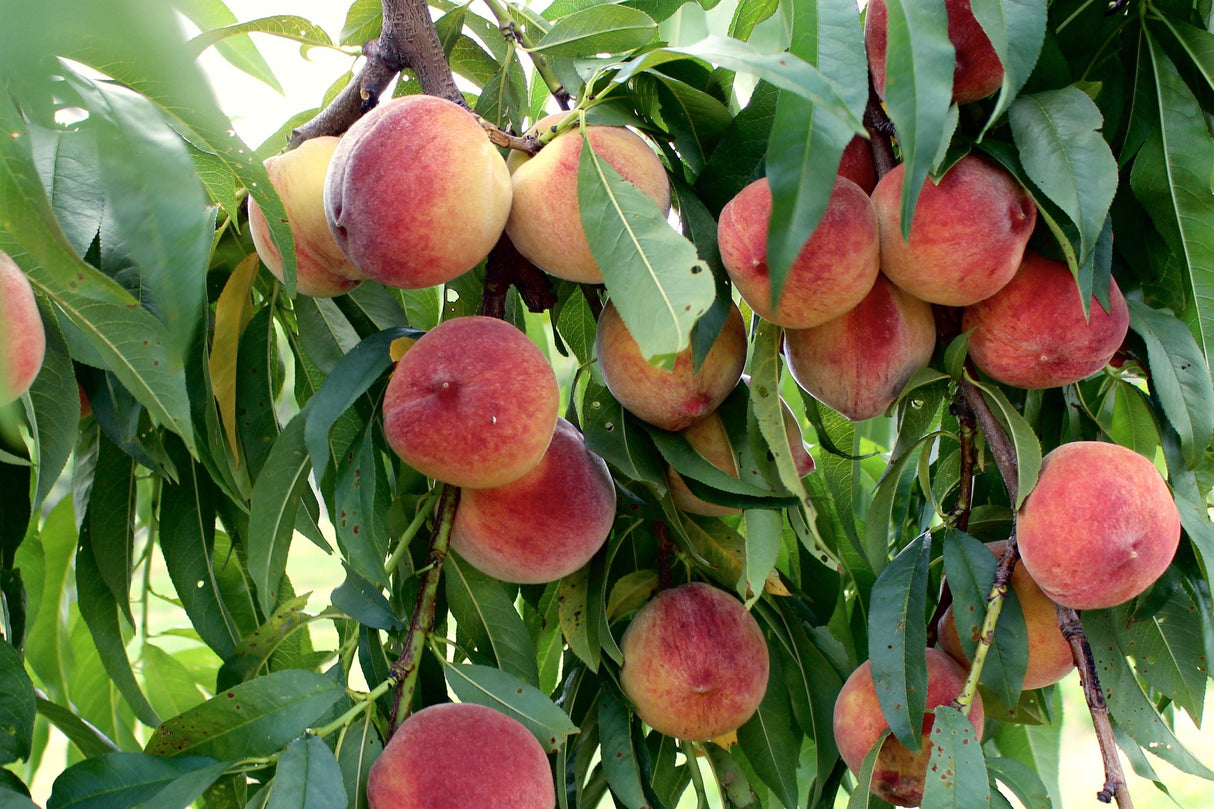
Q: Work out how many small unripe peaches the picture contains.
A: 0